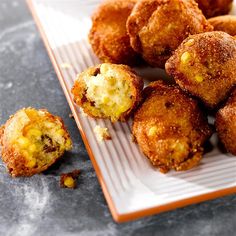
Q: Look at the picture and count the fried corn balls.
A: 9